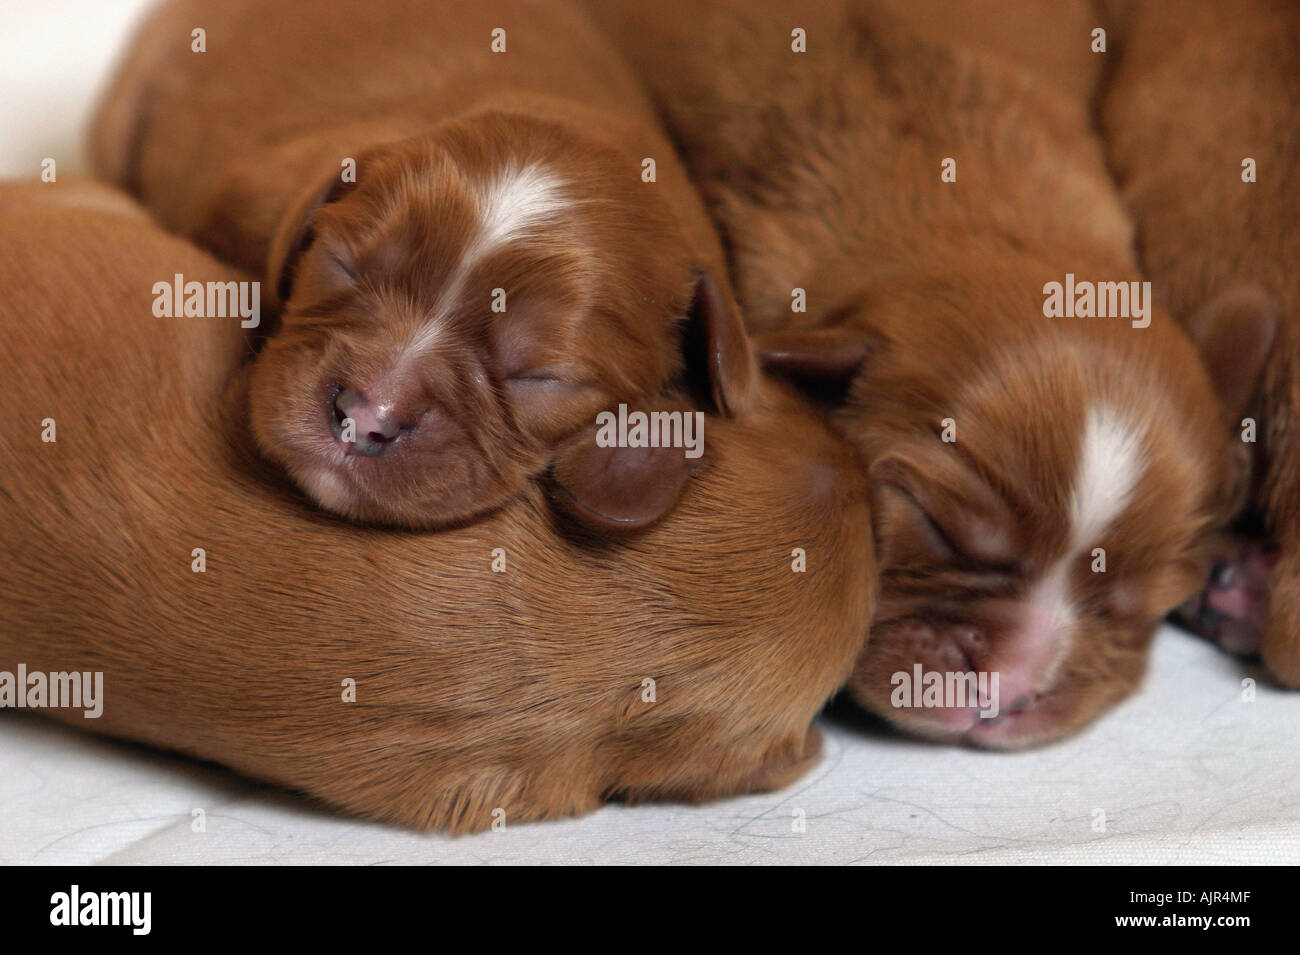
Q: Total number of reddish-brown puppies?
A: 4